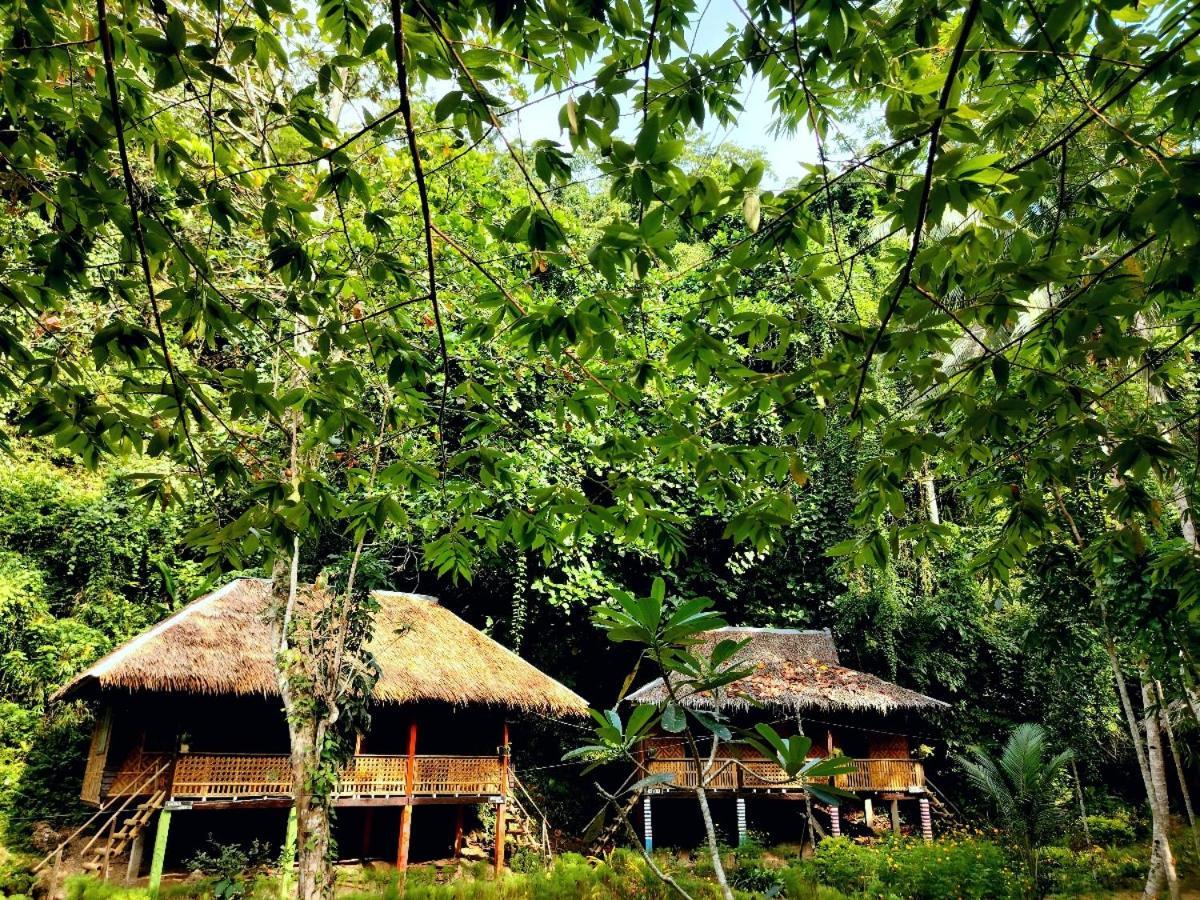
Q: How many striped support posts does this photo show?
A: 4